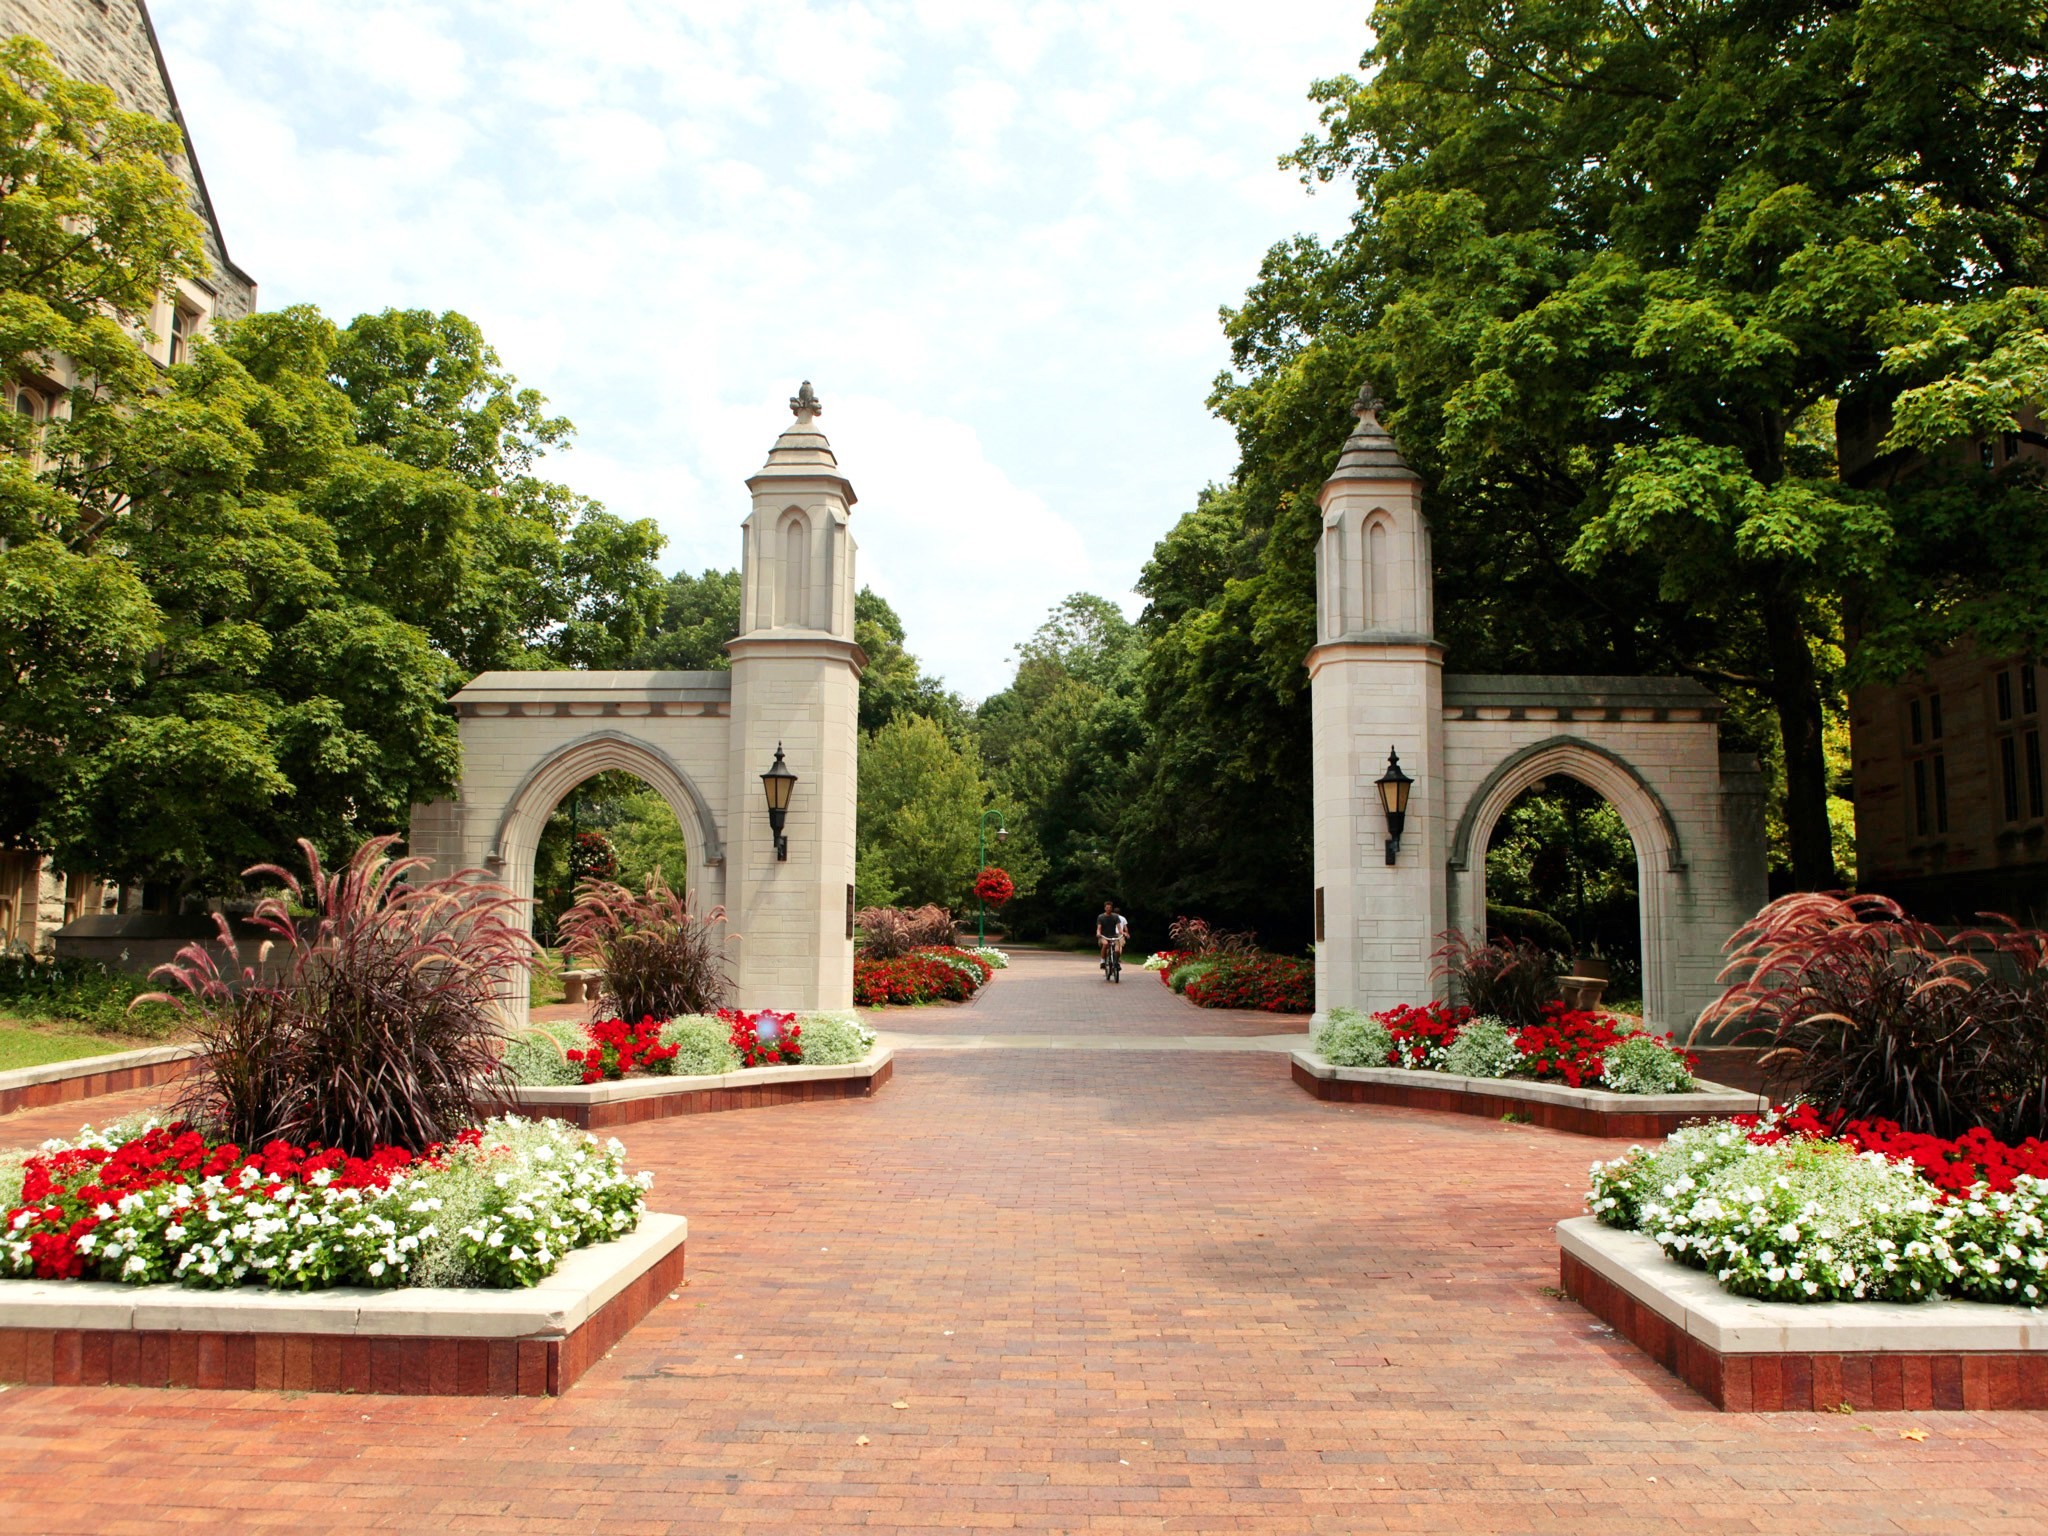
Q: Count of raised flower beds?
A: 4